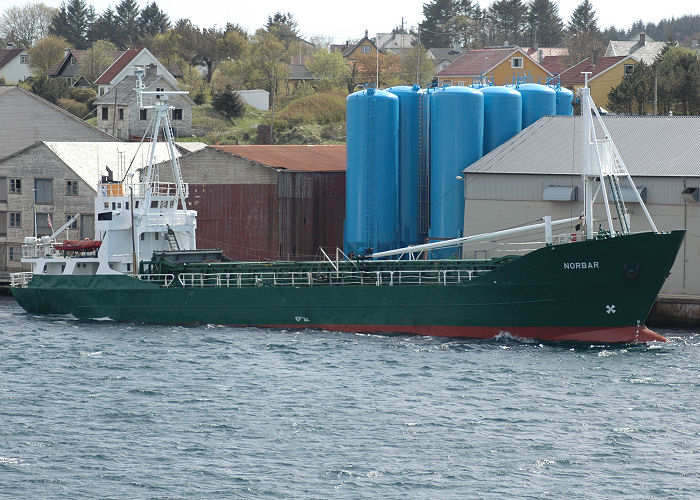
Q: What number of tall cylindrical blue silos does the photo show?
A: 6